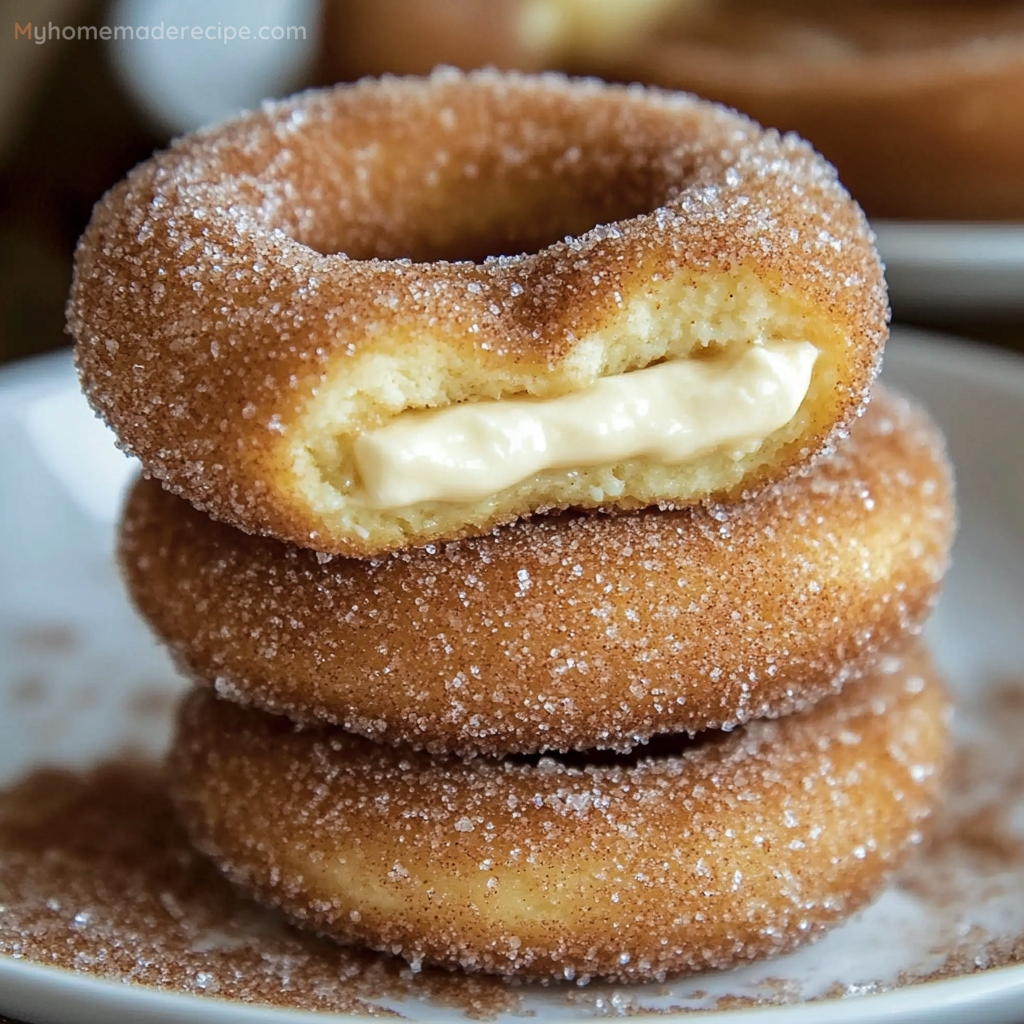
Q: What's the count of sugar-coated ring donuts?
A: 3